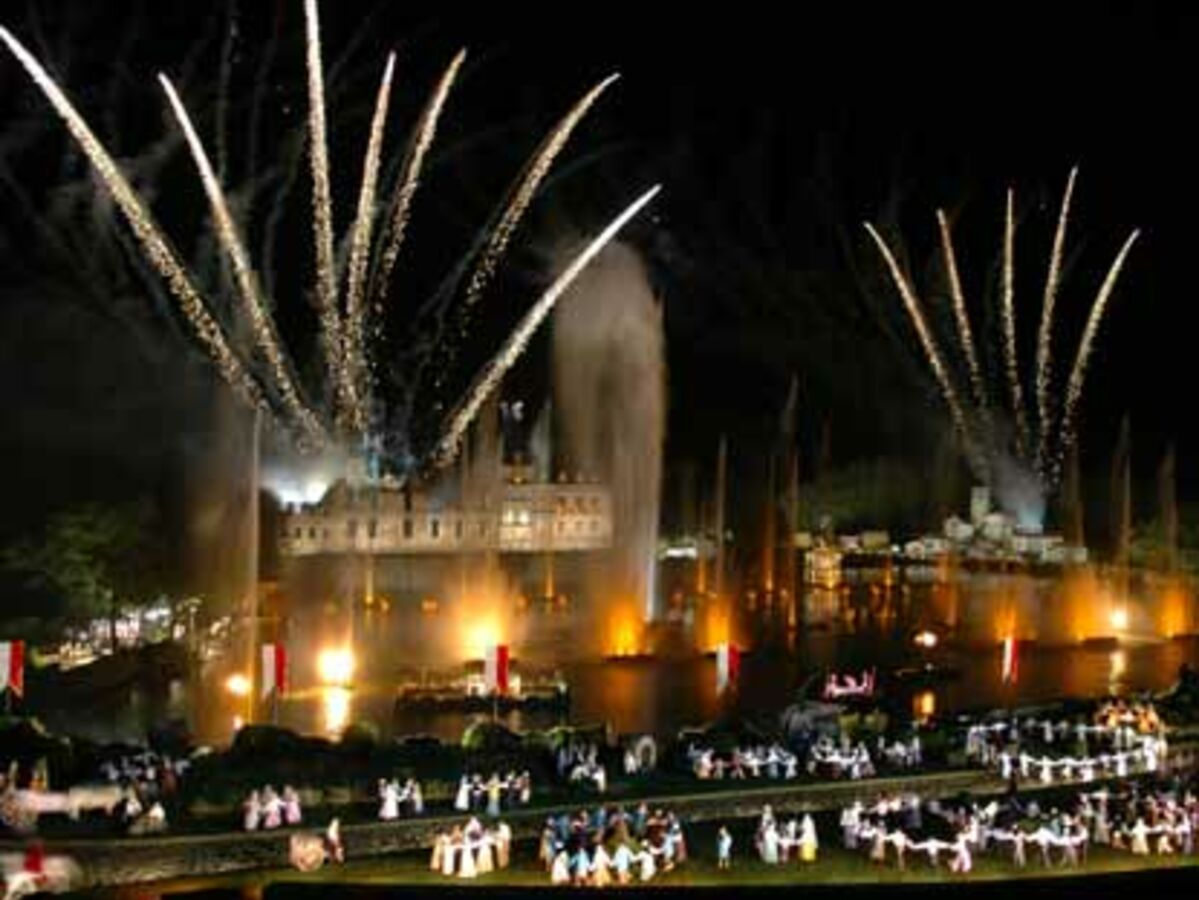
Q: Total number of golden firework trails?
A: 12